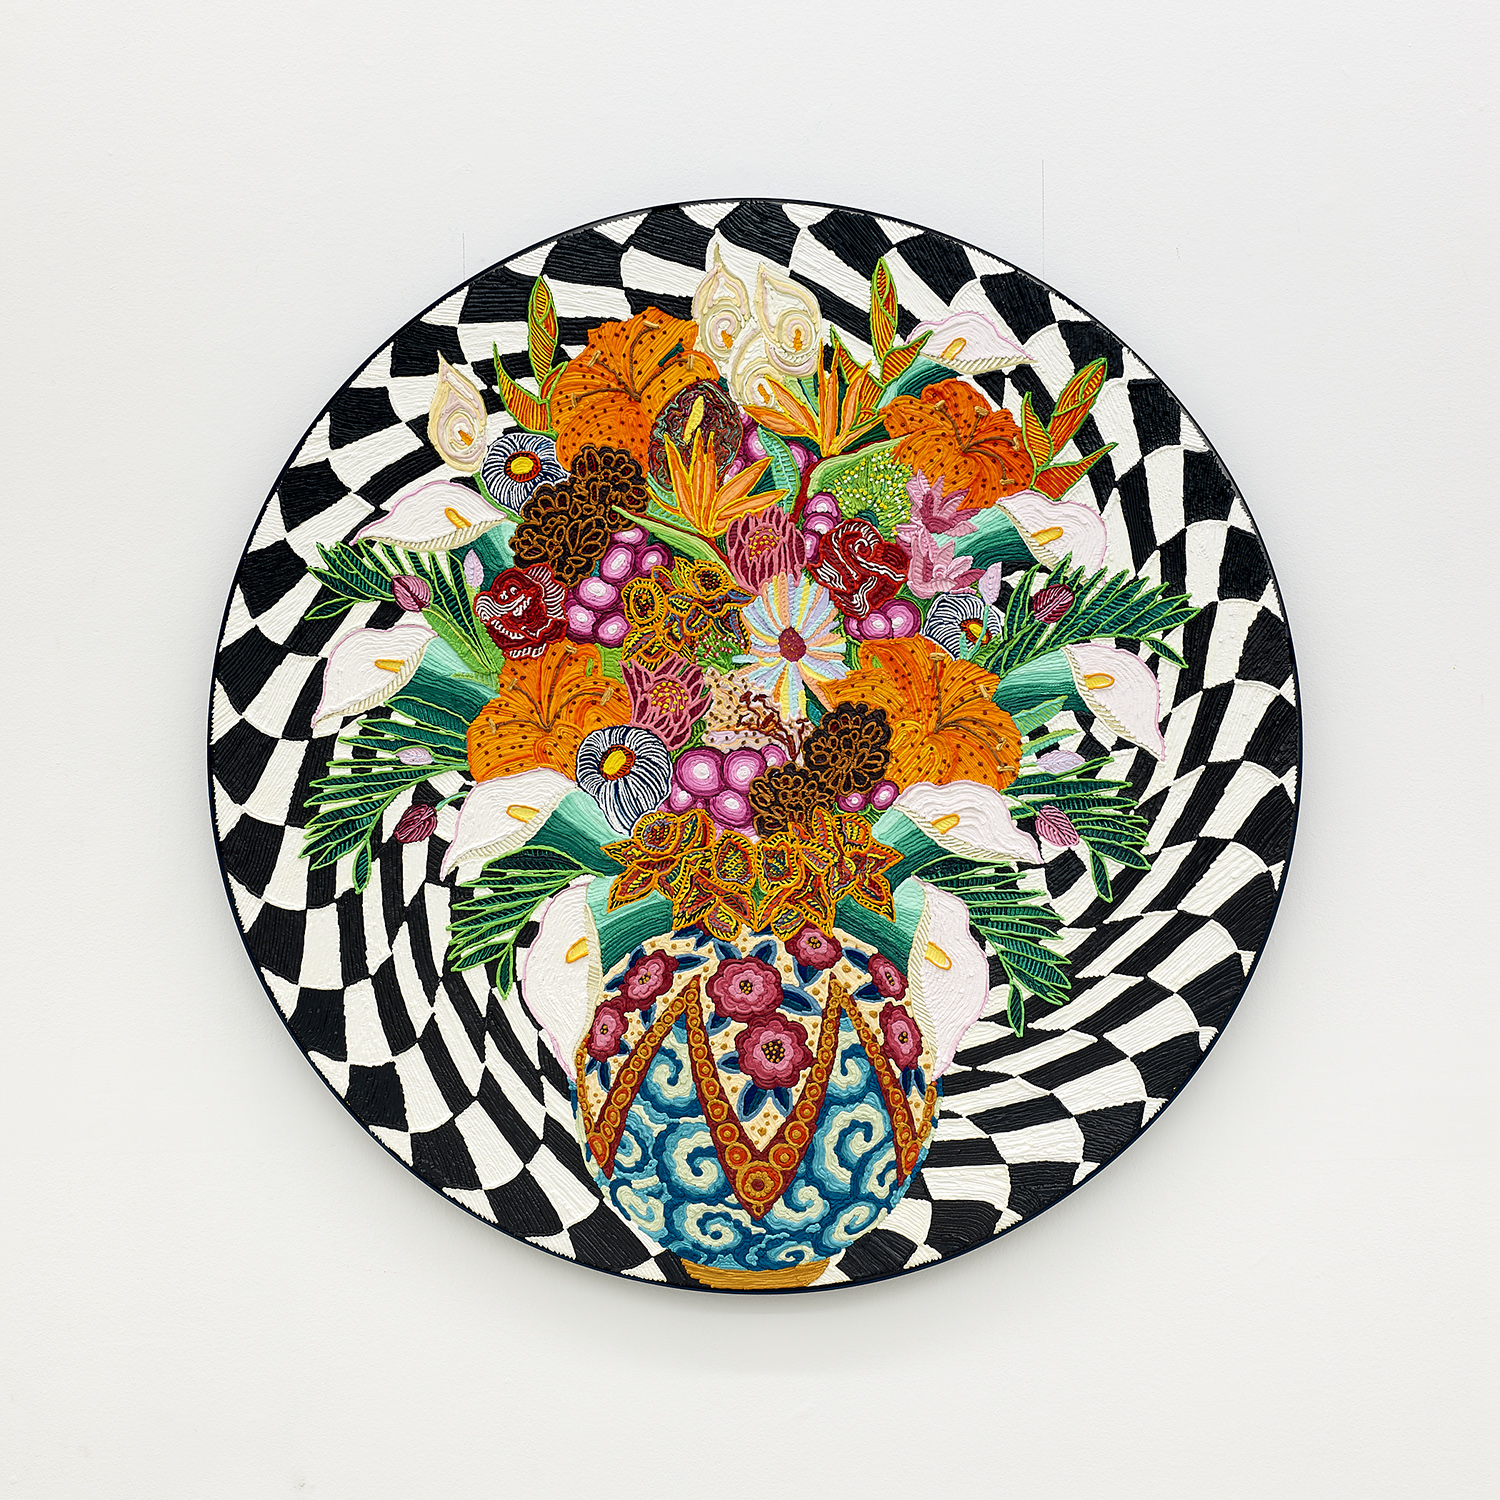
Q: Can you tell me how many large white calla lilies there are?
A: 9